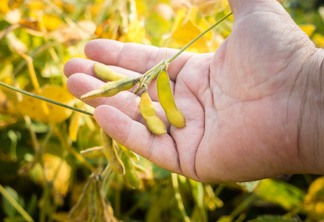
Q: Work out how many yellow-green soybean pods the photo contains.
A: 4